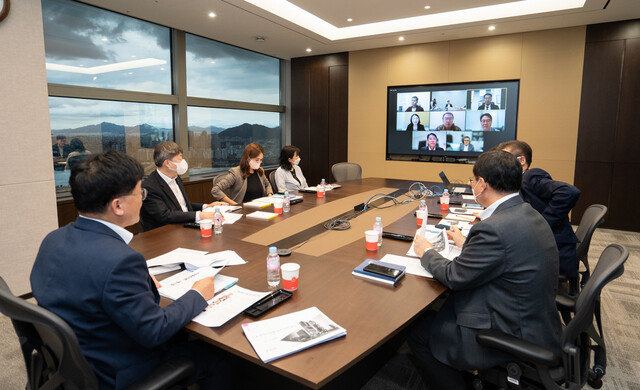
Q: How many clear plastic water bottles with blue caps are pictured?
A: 7